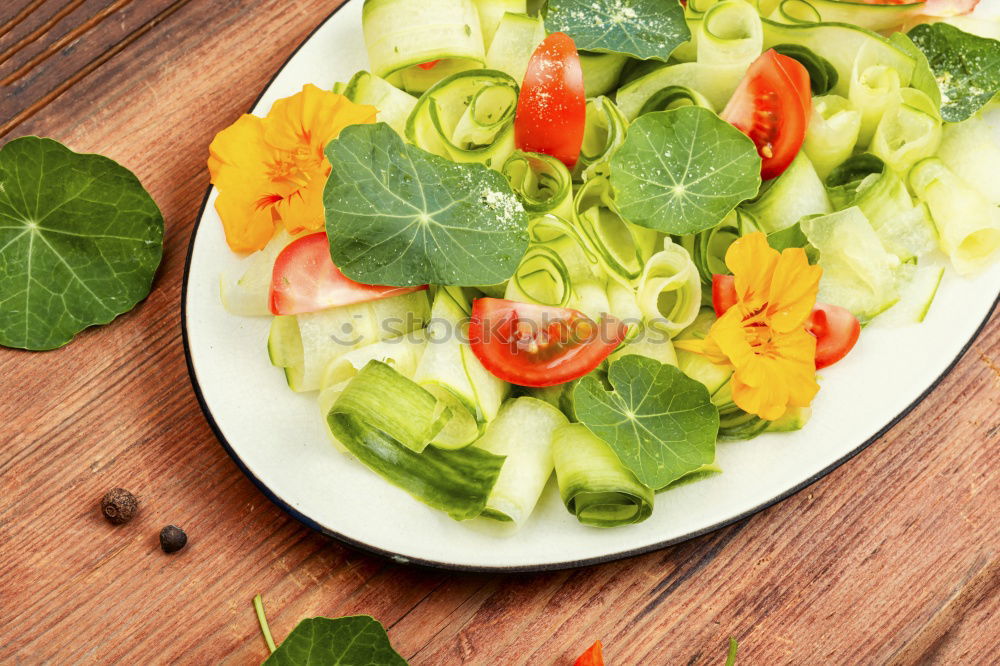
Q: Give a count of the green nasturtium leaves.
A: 7